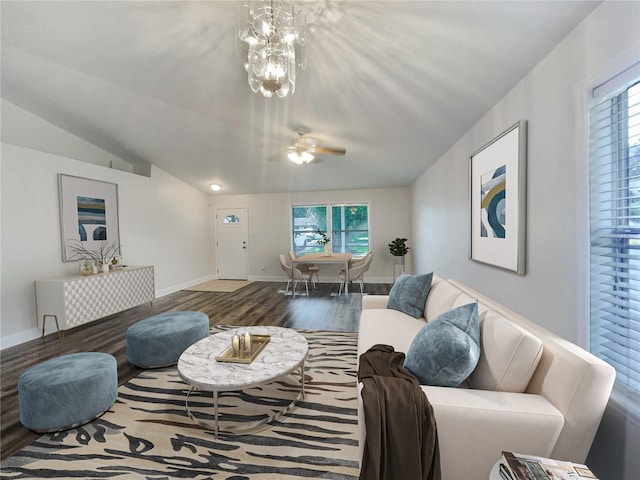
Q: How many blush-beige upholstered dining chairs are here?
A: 4